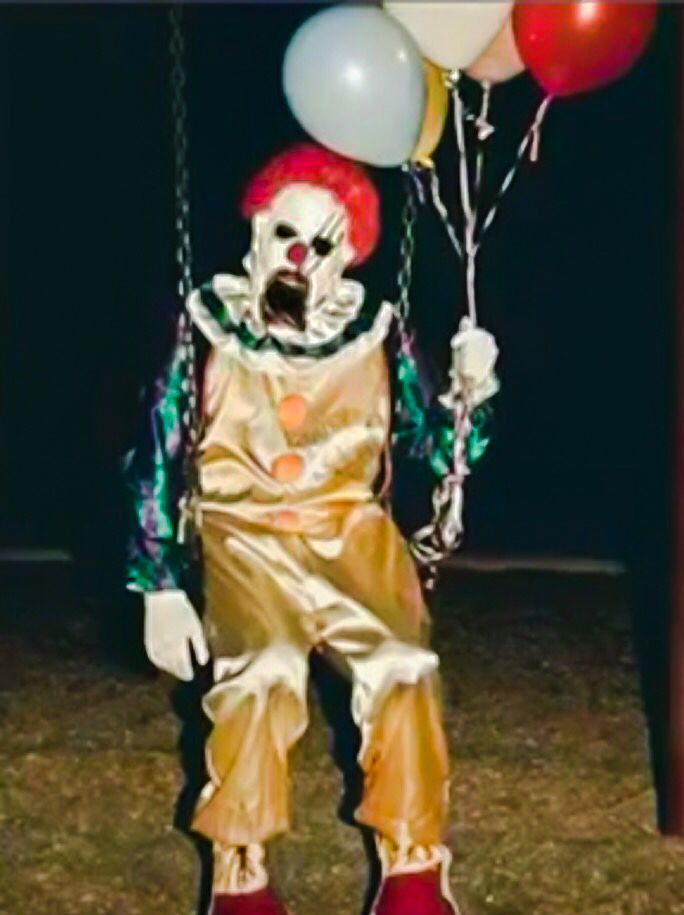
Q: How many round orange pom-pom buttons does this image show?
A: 3